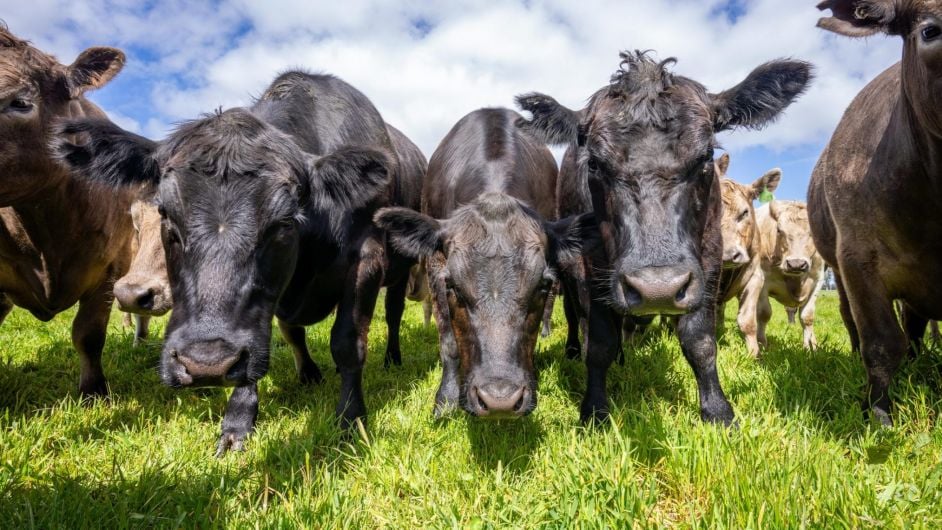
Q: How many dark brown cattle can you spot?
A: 2